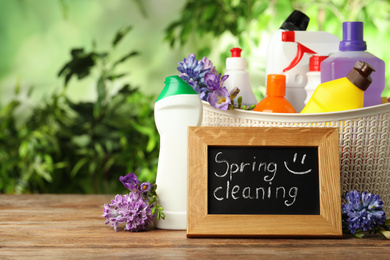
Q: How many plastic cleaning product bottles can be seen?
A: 8